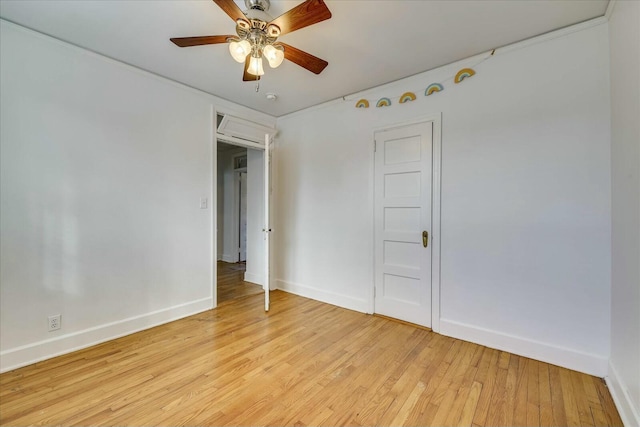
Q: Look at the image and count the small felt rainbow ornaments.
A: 5